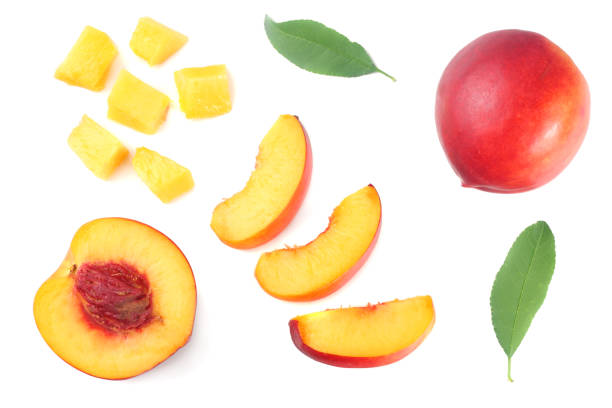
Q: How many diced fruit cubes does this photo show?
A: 6